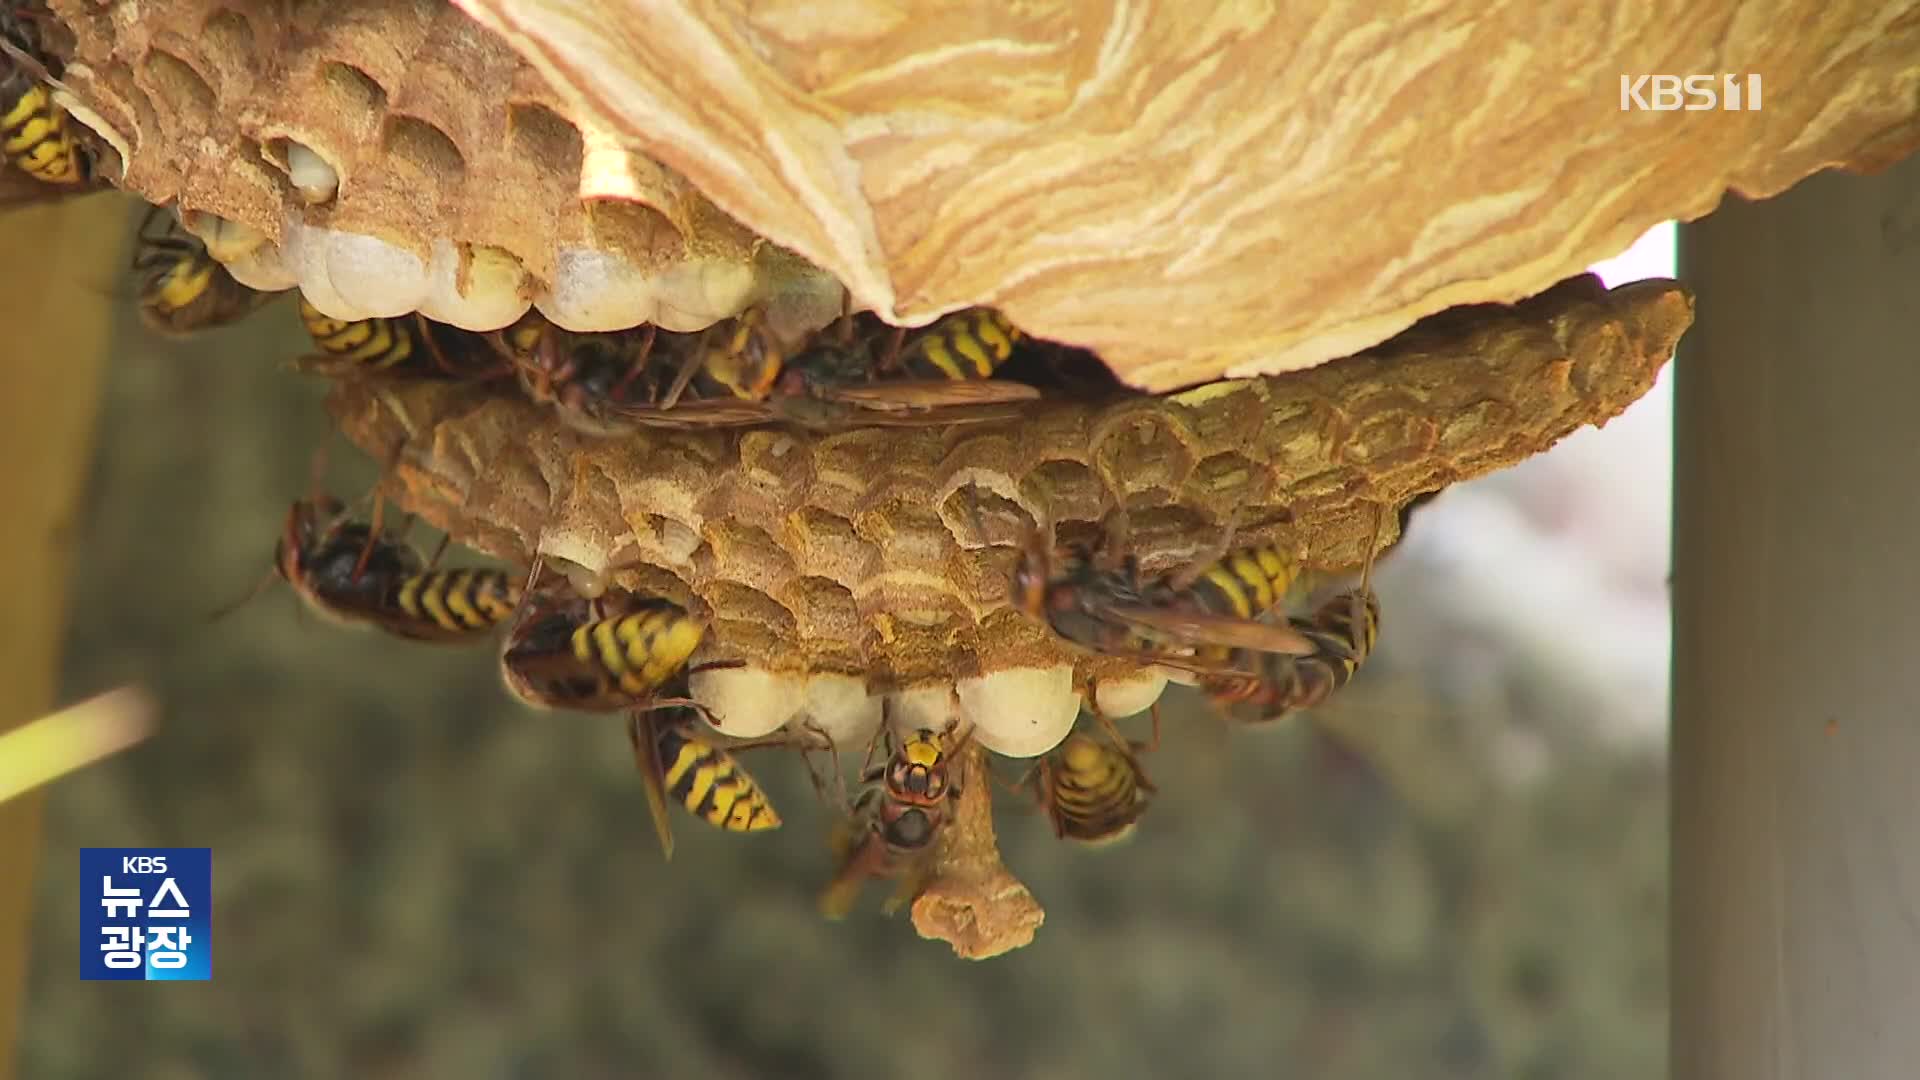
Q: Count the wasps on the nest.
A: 12